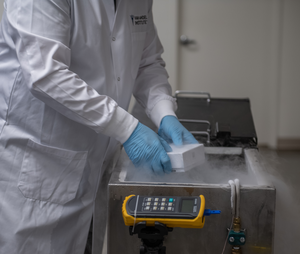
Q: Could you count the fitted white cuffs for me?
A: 2